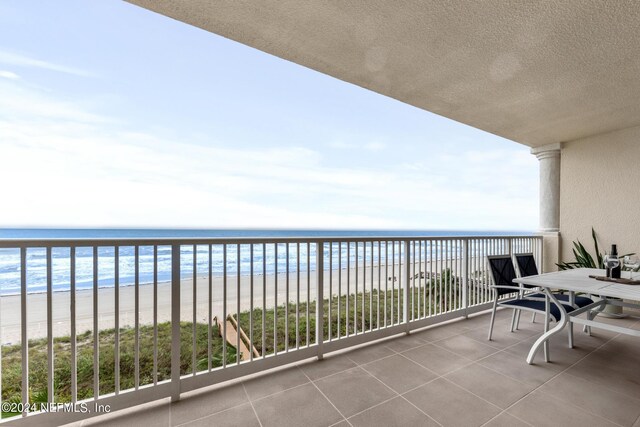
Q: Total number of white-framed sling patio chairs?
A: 2